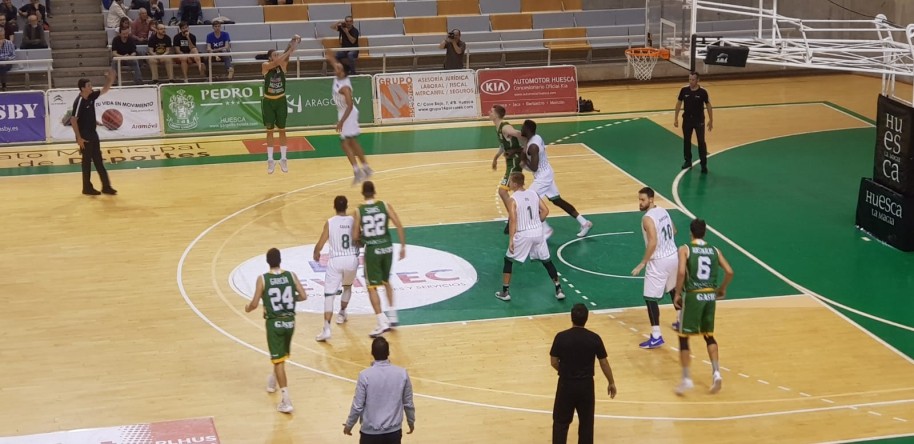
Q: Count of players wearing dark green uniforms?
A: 5